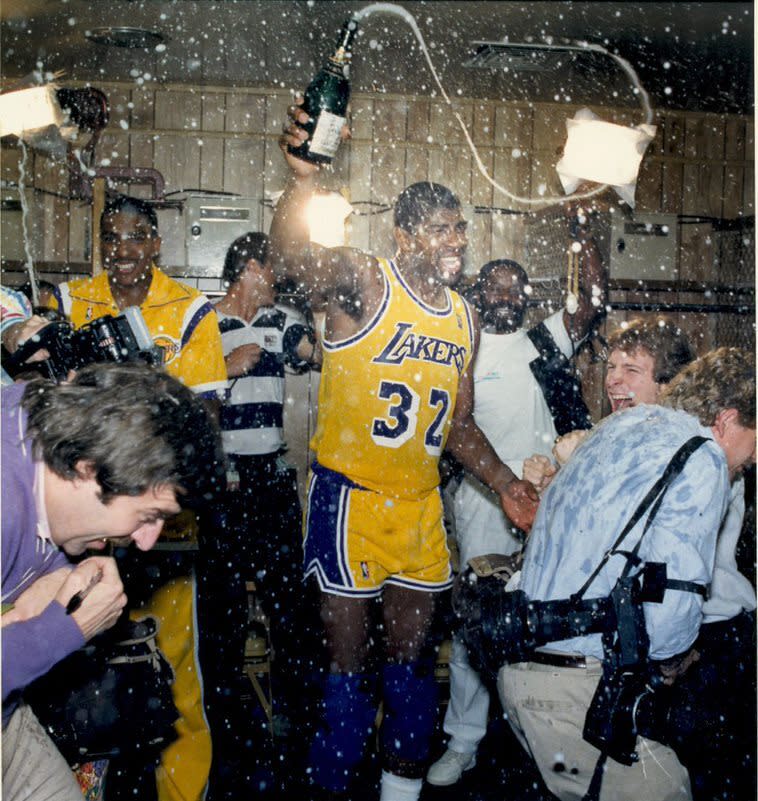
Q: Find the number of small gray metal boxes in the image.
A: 2